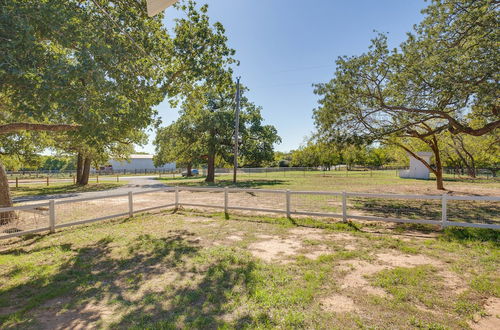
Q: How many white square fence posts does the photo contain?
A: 7